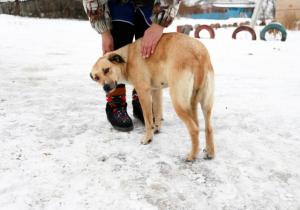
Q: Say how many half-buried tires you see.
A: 3